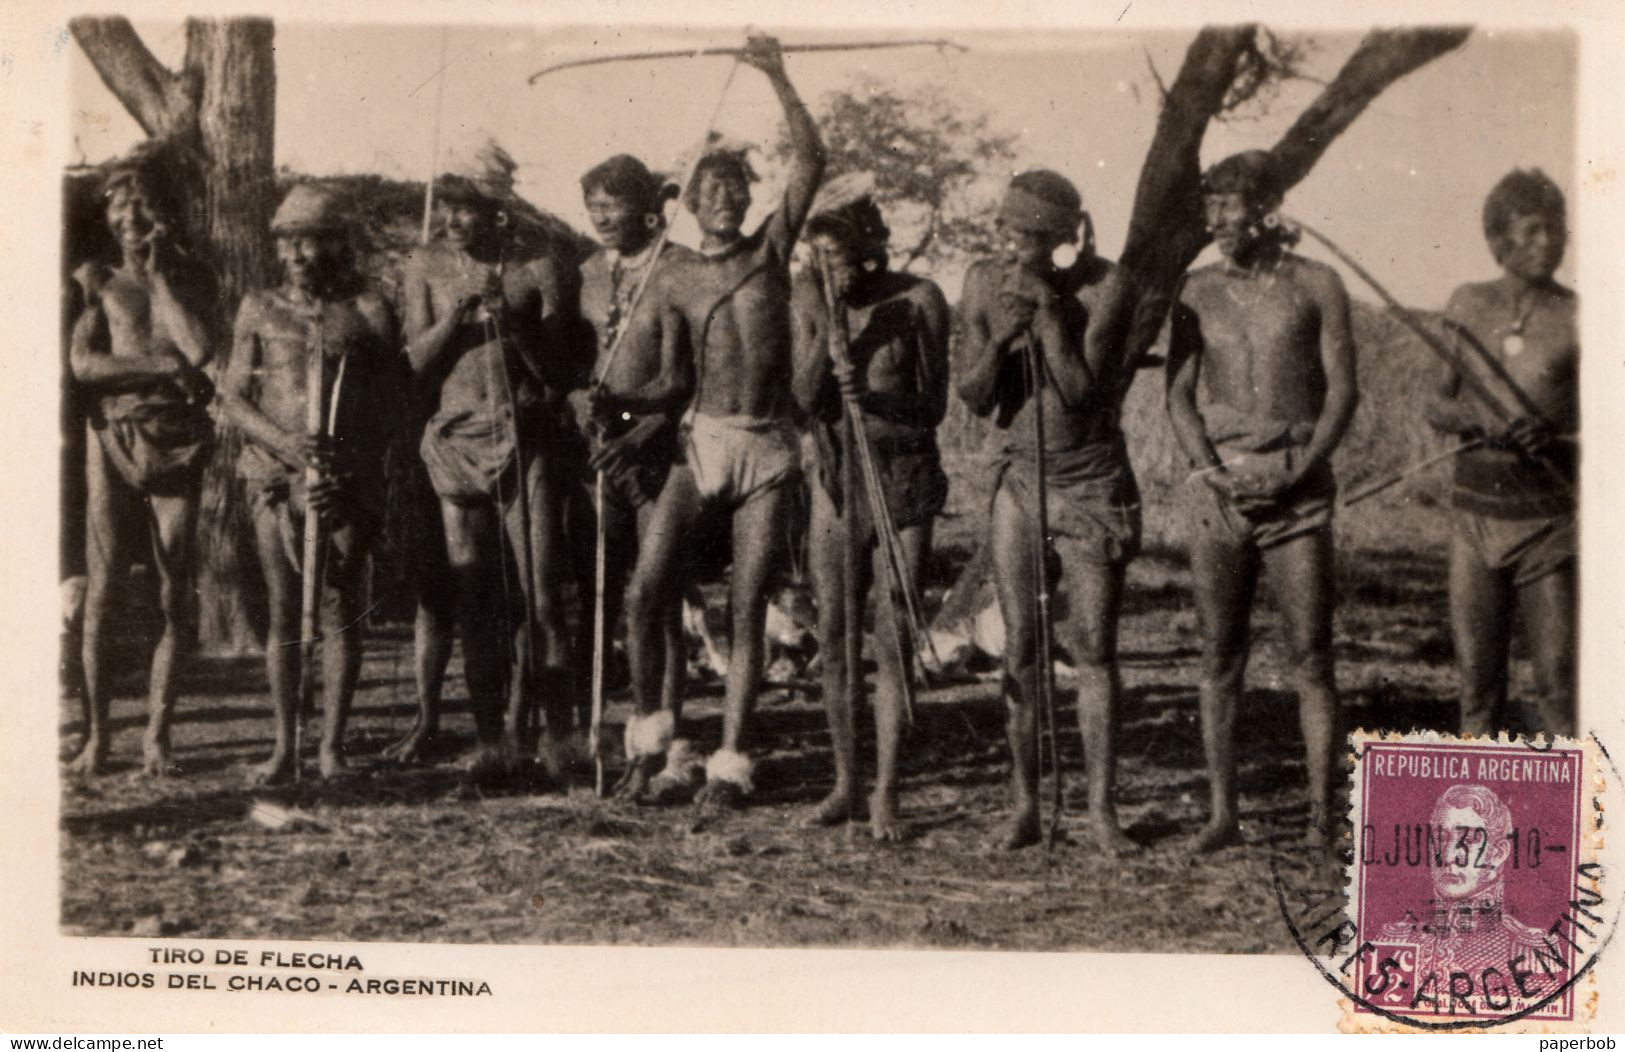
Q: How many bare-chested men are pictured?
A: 9